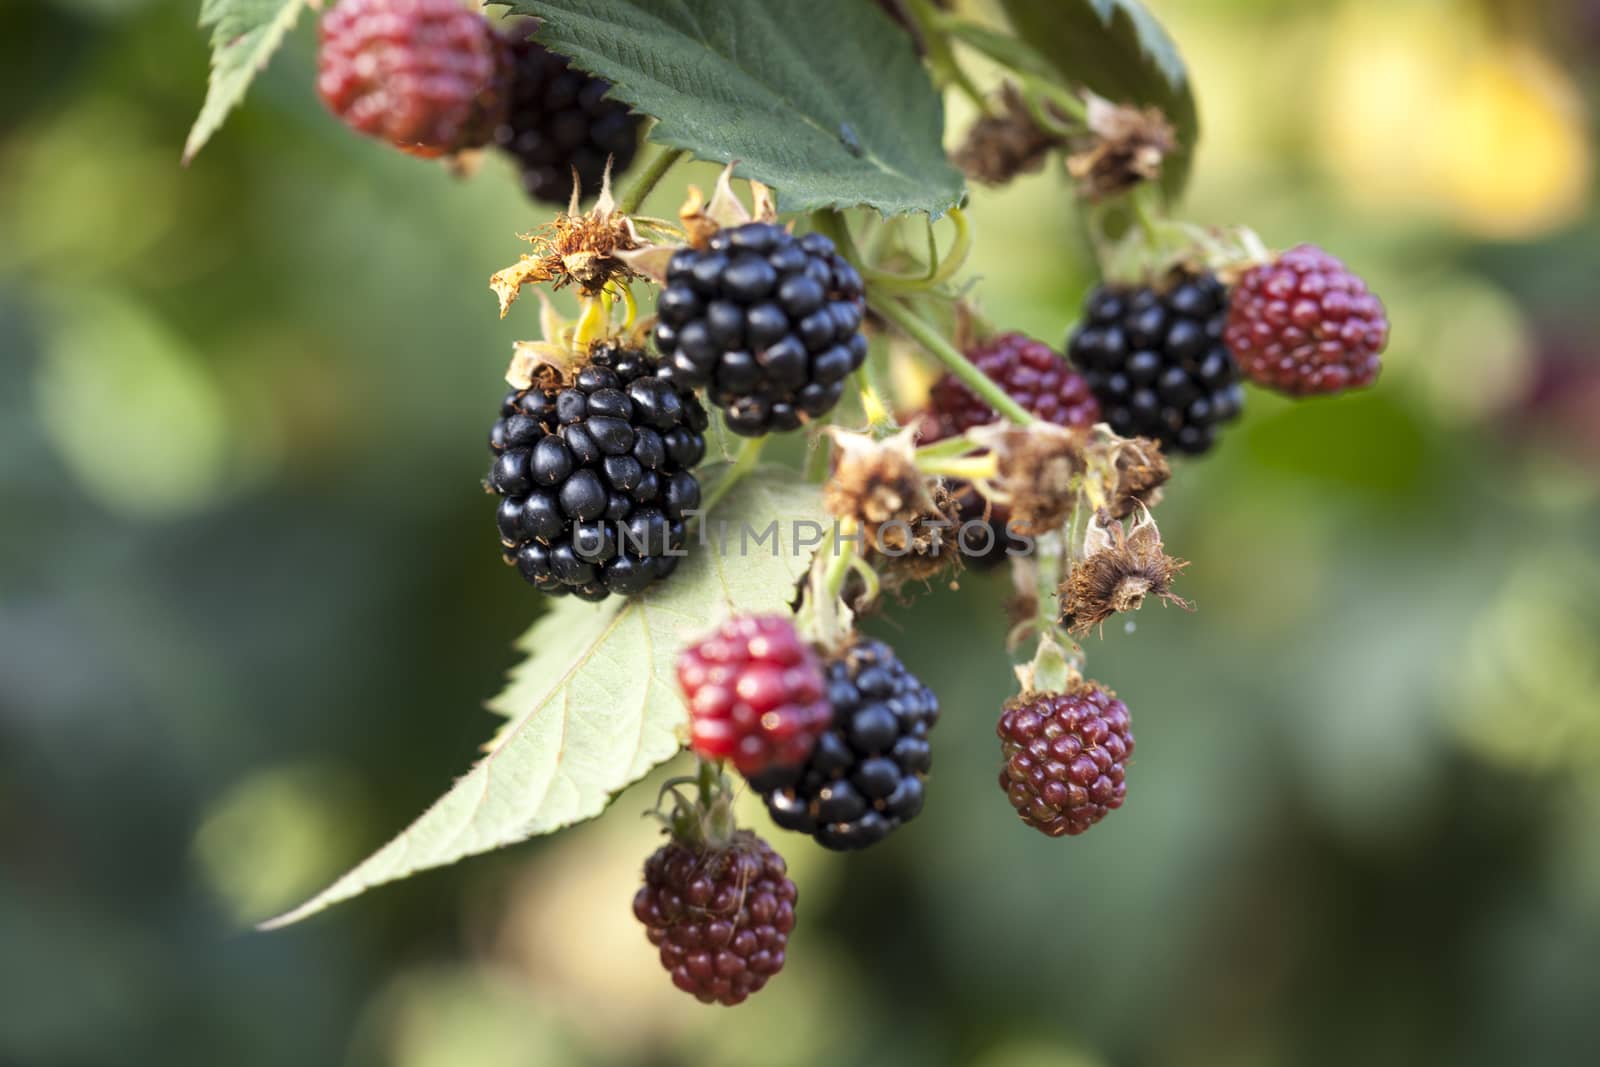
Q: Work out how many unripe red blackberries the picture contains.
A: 6